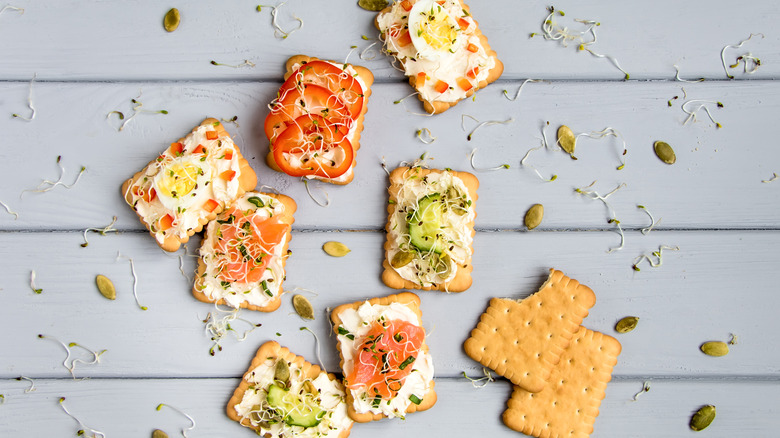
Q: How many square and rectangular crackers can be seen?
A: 9